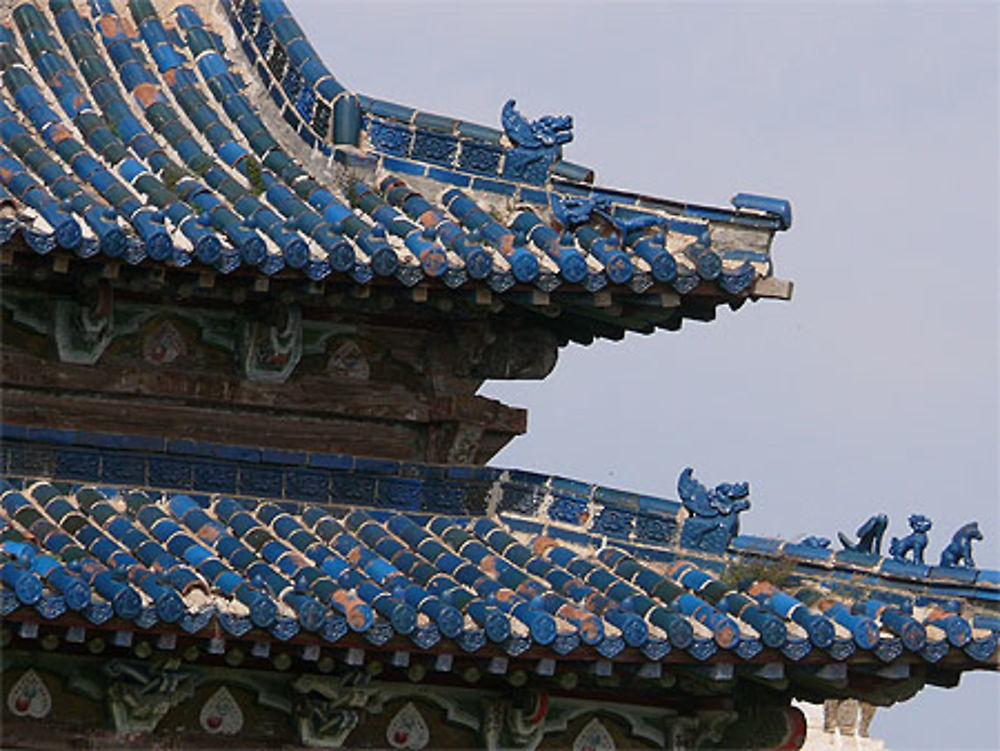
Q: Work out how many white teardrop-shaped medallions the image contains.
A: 4